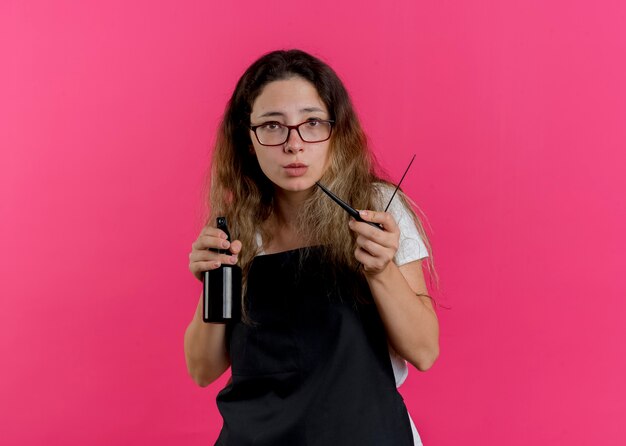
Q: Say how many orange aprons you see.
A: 0